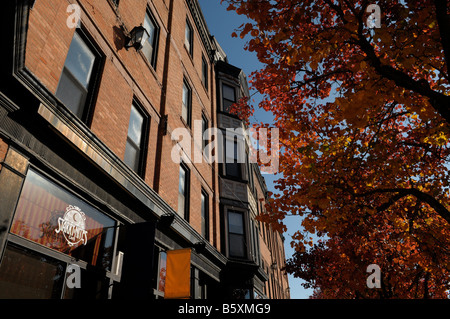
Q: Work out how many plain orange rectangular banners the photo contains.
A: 1